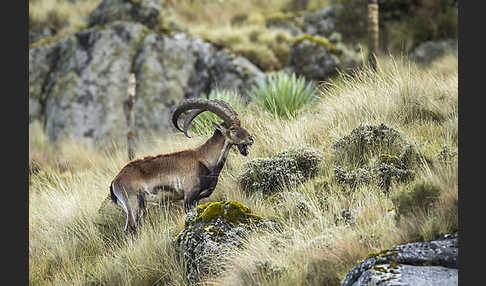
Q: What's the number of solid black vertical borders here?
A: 2